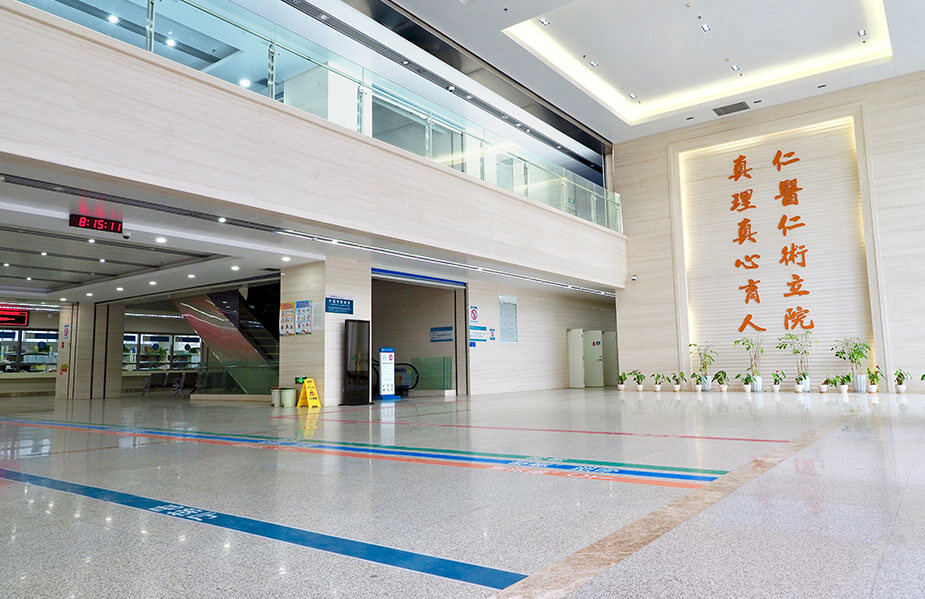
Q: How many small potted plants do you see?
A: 13